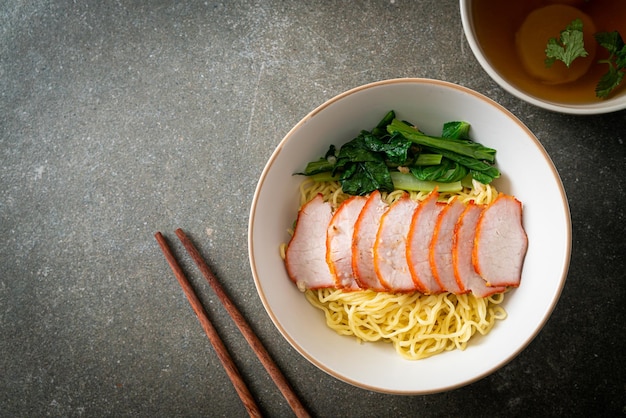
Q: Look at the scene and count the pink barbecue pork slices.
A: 8